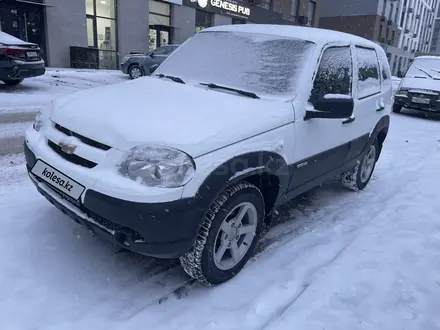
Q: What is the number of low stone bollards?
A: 0